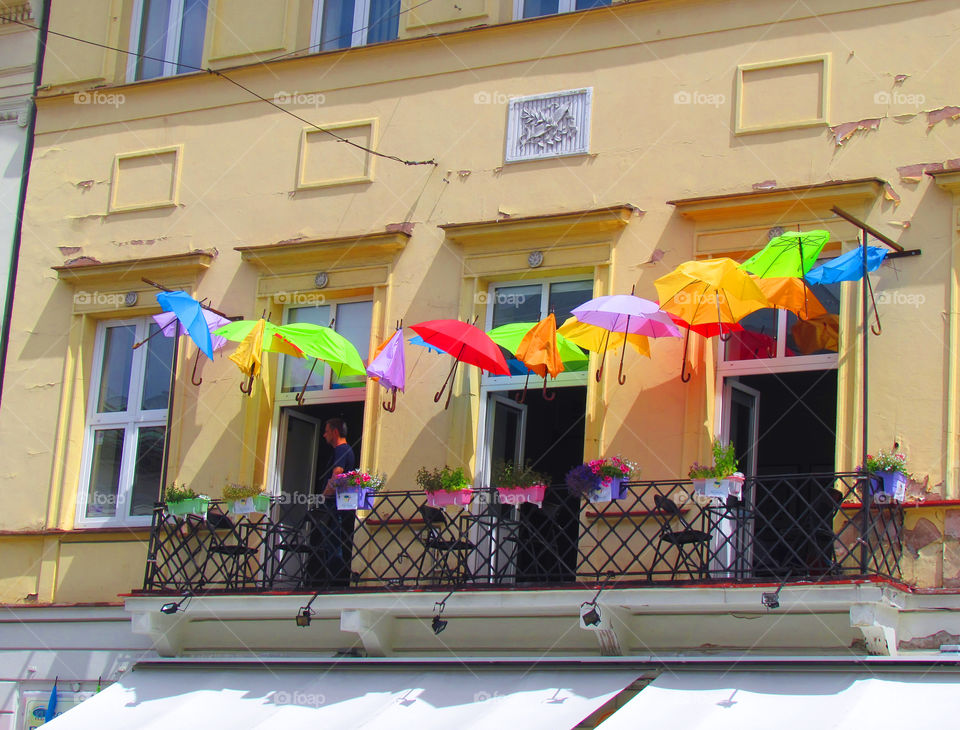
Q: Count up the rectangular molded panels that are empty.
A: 3